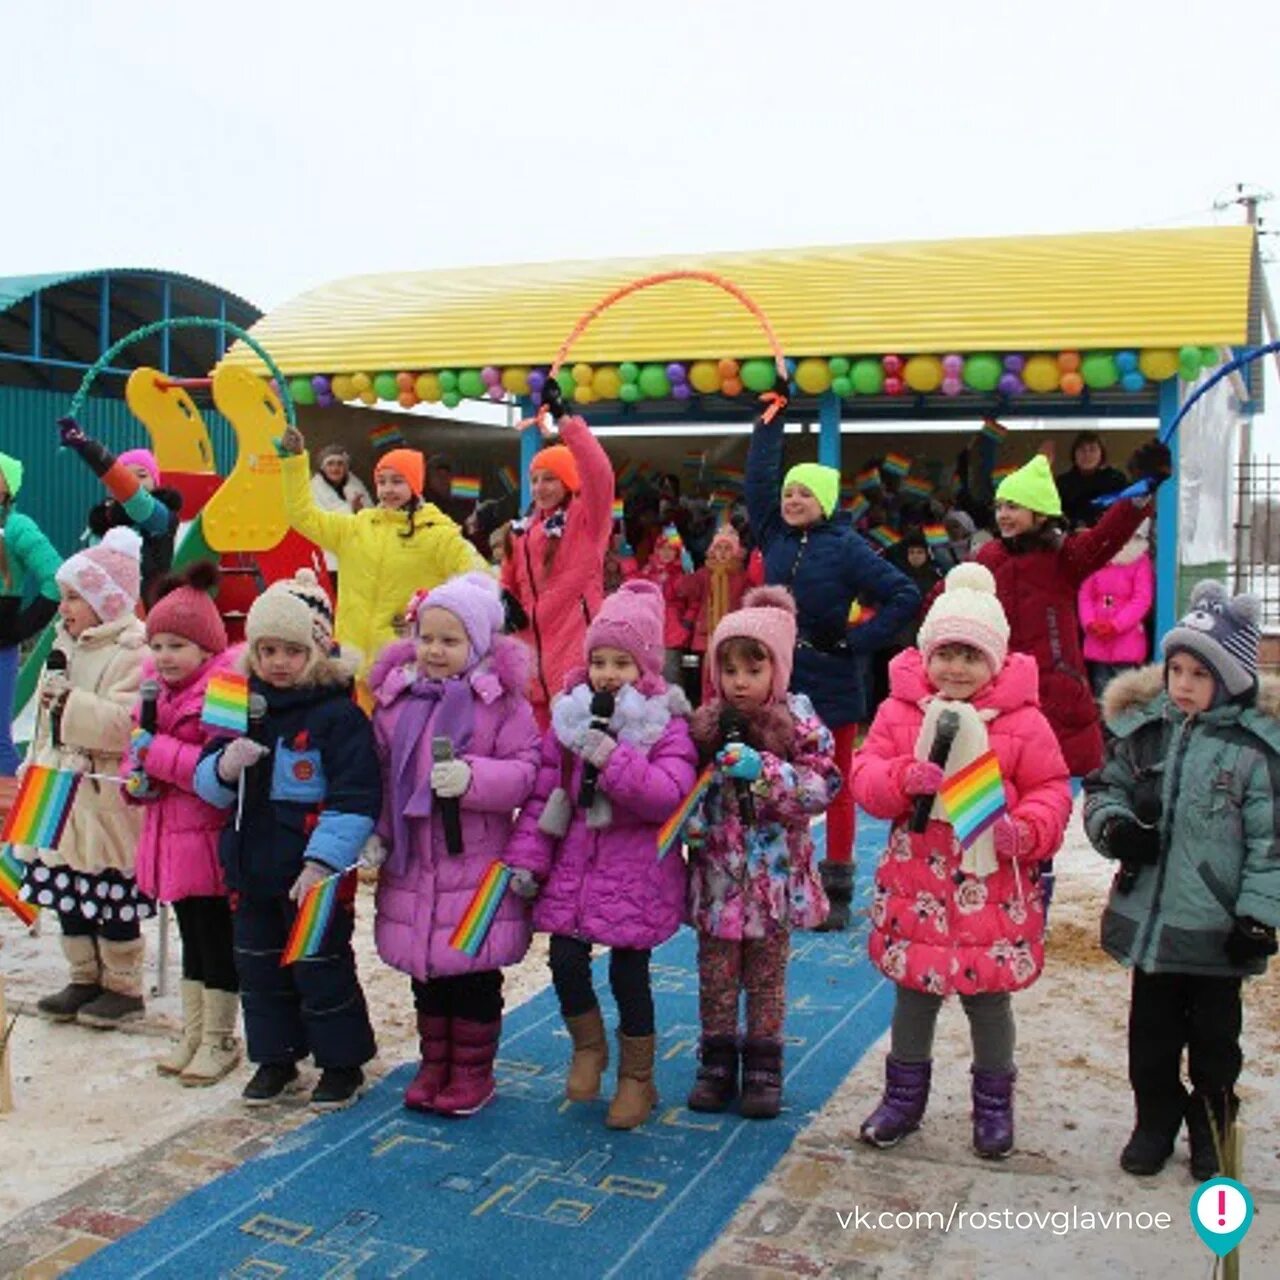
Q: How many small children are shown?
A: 8